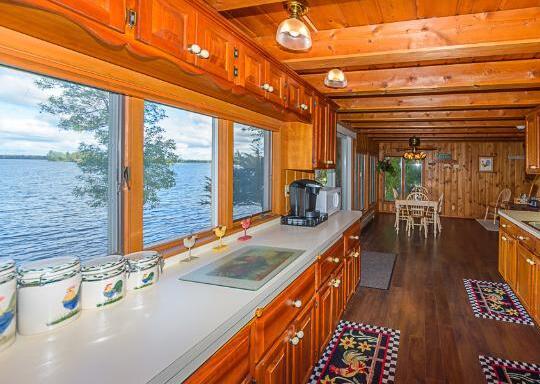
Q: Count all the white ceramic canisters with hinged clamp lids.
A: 4